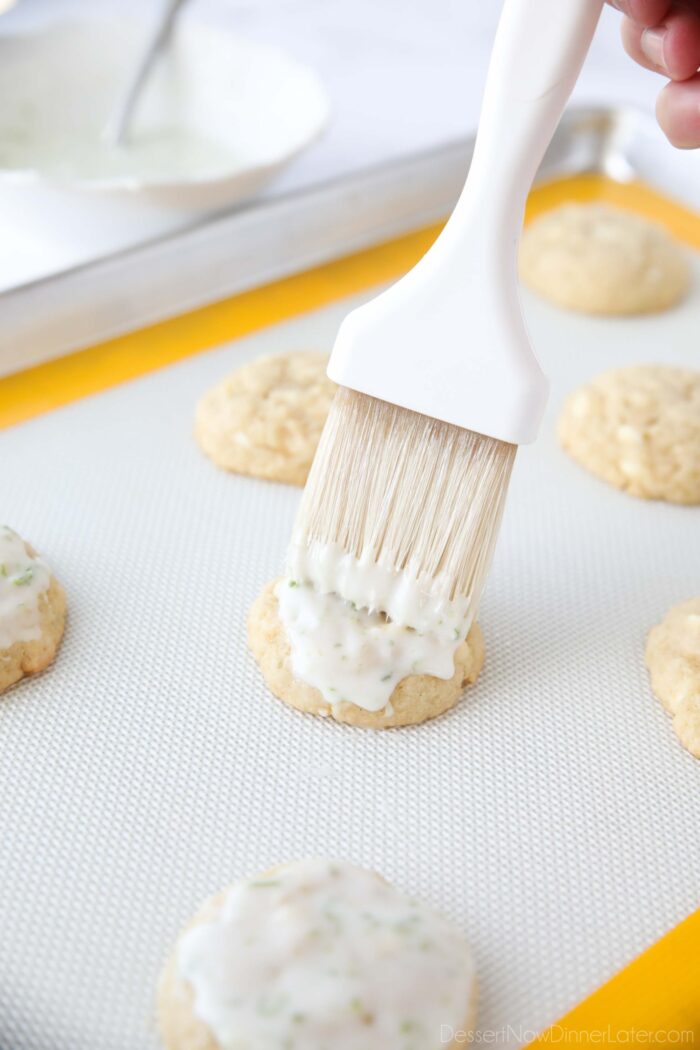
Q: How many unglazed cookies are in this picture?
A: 4